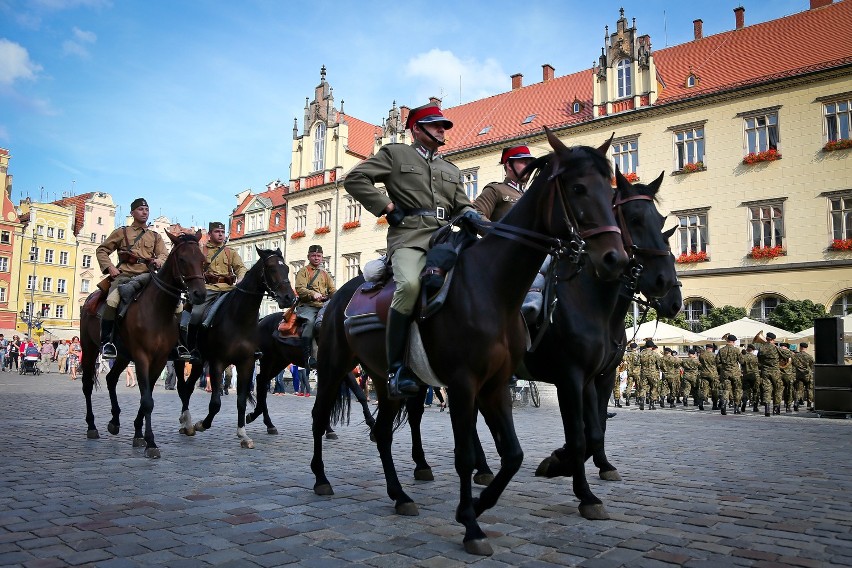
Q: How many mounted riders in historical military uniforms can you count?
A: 5